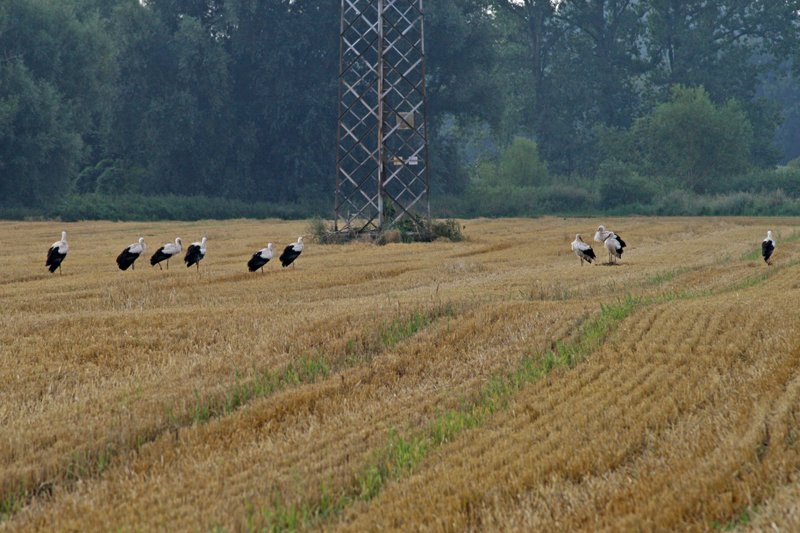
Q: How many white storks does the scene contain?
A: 10